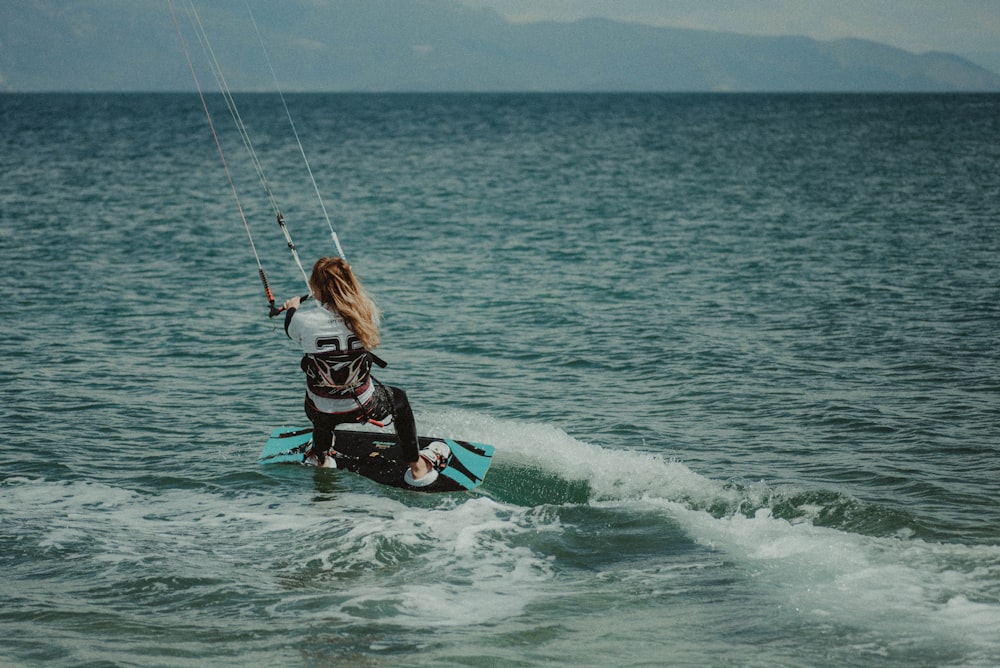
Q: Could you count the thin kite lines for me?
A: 4